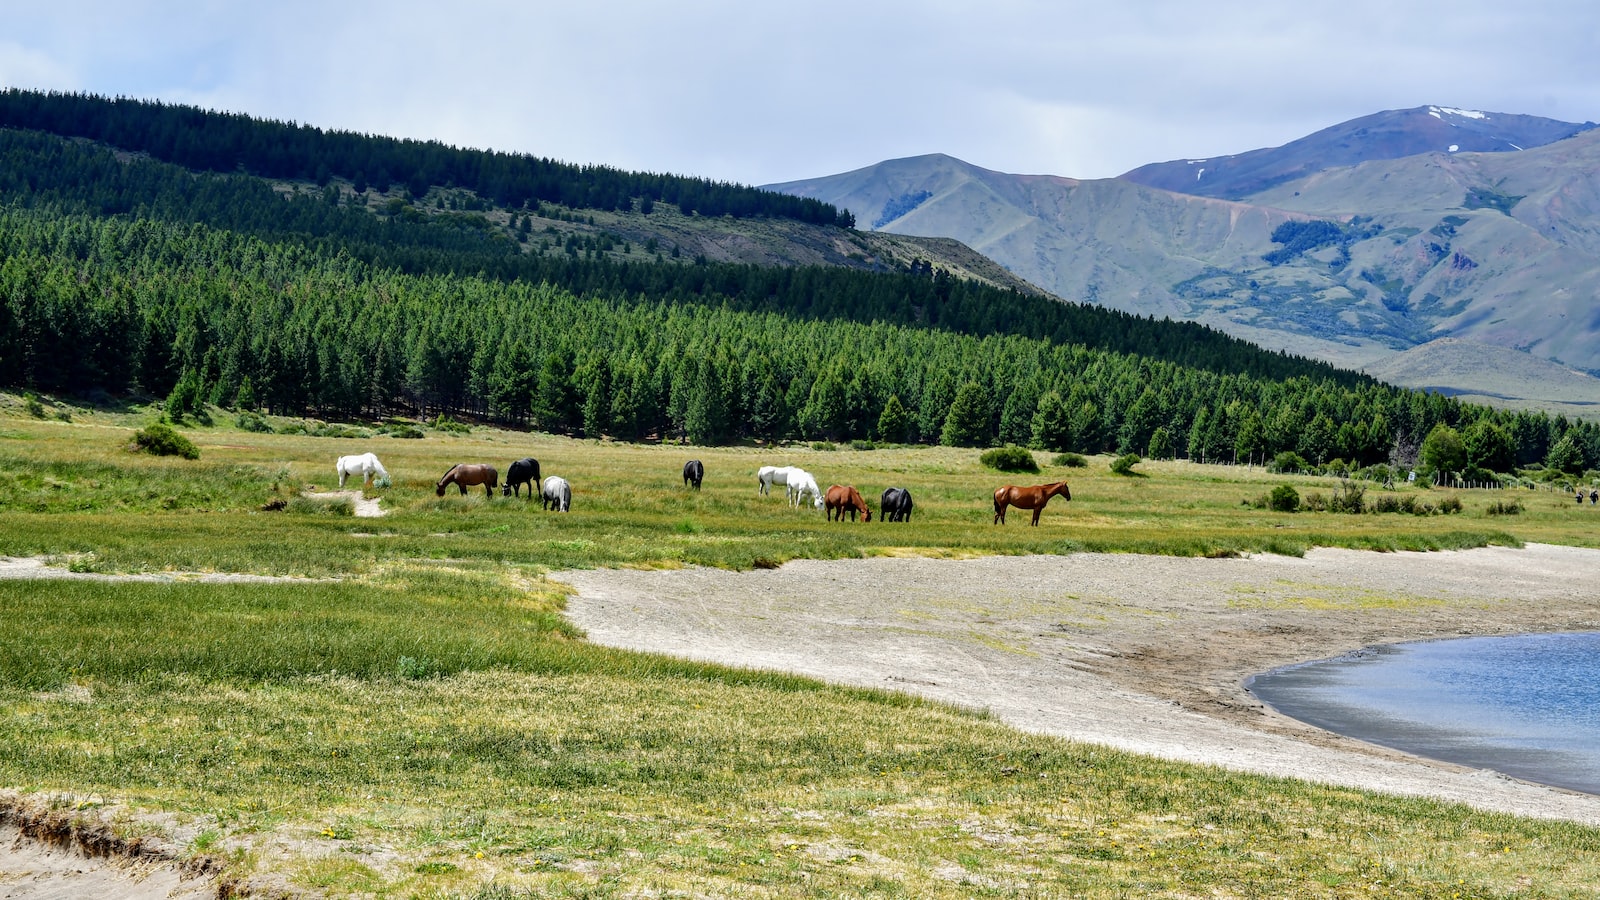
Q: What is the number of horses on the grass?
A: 10